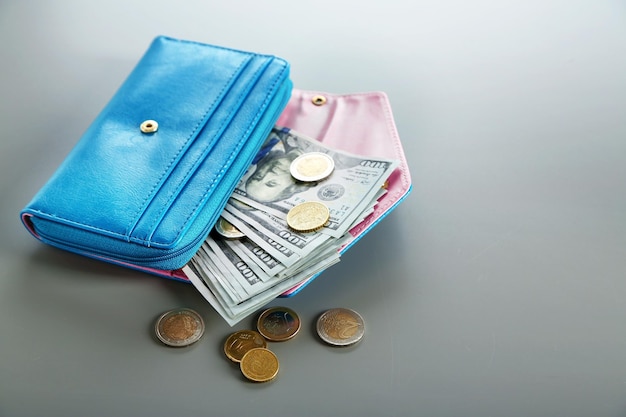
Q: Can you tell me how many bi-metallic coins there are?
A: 5